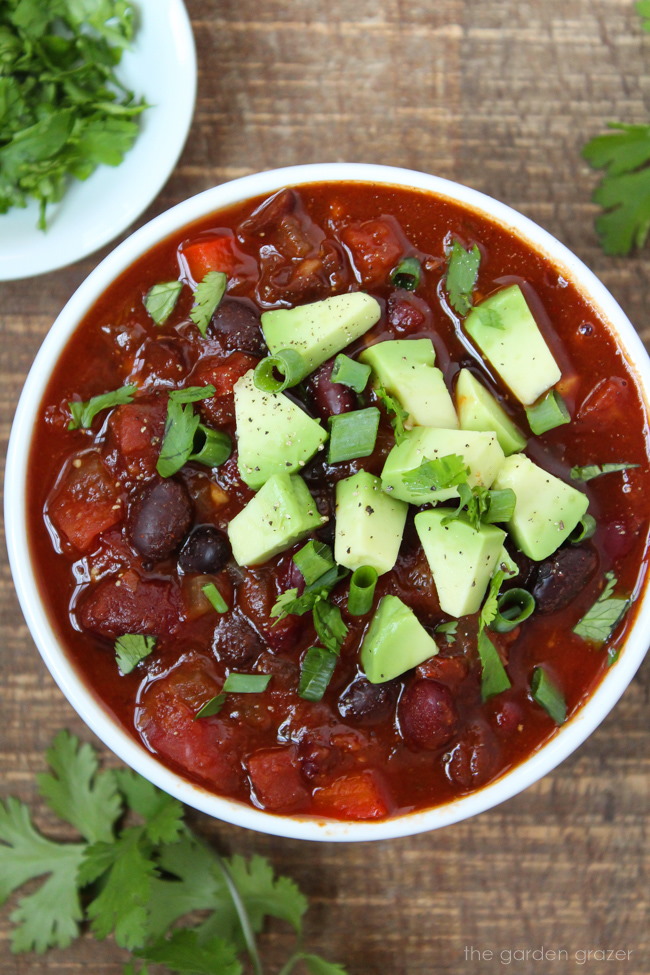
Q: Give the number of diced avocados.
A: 11